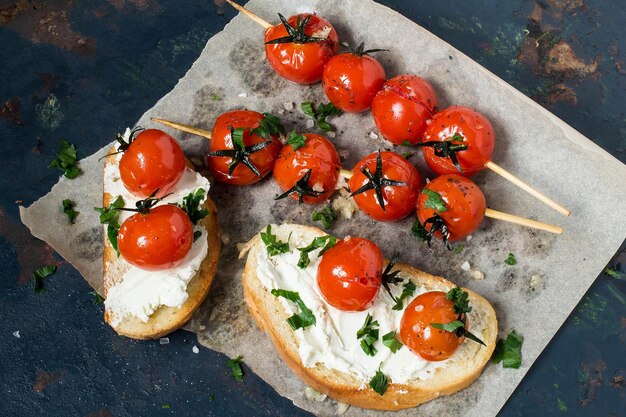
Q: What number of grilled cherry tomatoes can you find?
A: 12